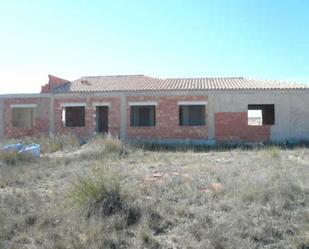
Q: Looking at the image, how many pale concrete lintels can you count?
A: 5